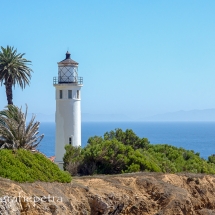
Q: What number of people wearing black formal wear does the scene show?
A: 0